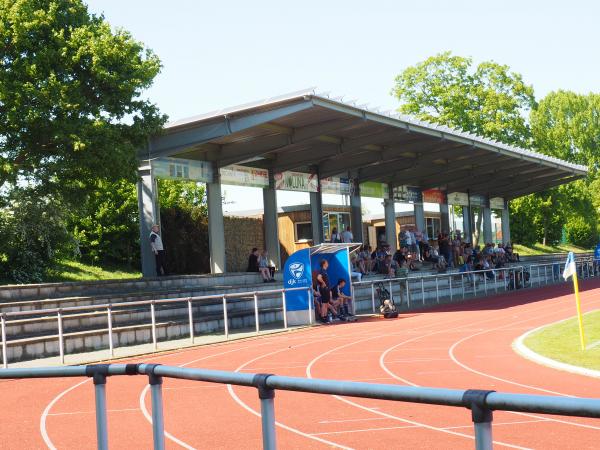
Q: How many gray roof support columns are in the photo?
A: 11